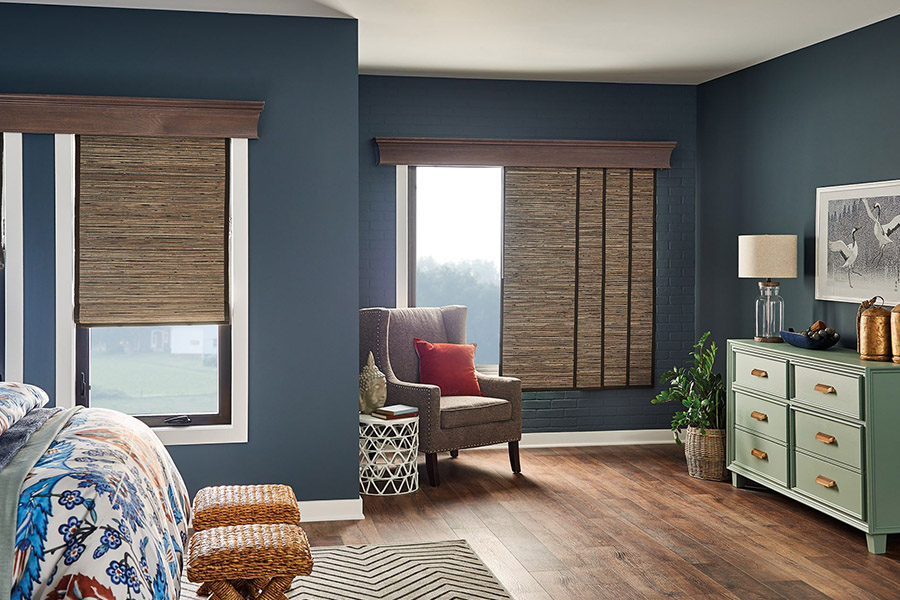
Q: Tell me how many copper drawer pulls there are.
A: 6